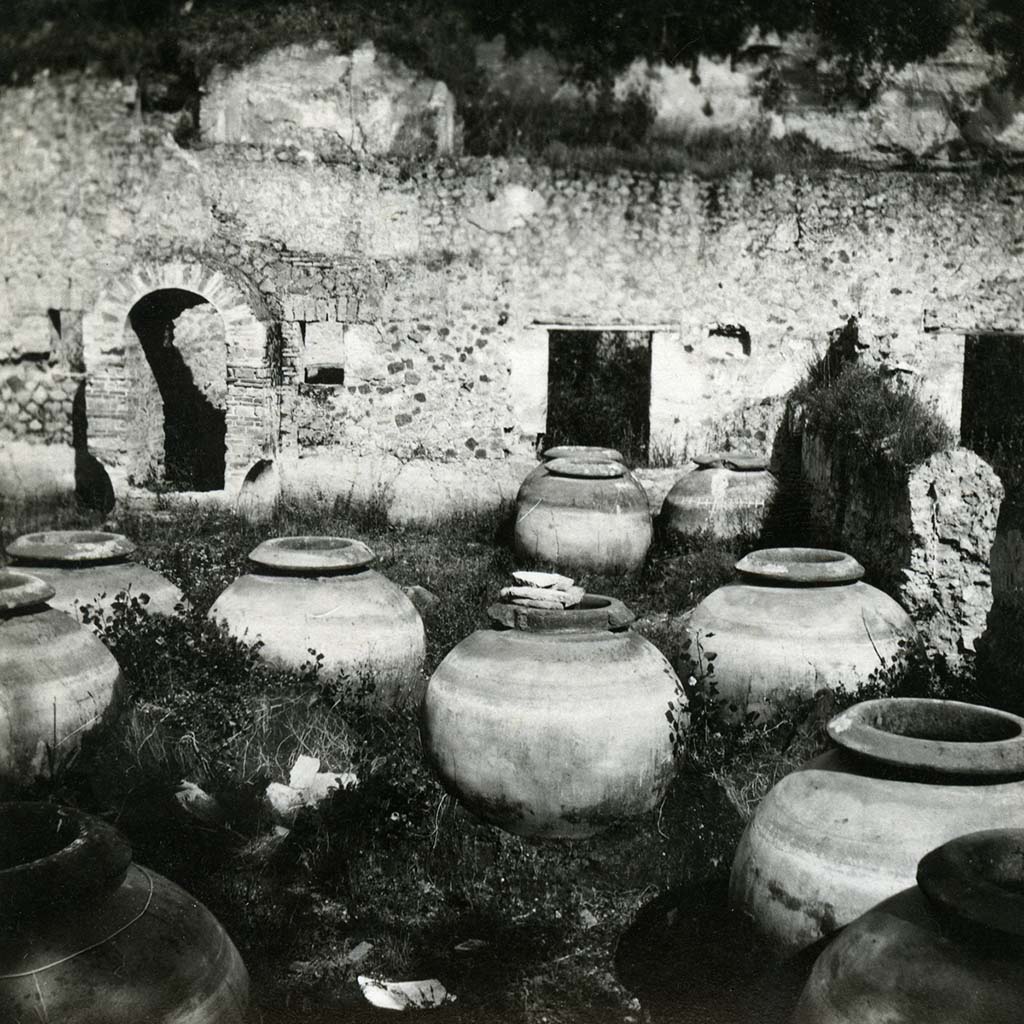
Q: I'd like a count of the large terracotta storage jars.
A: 11